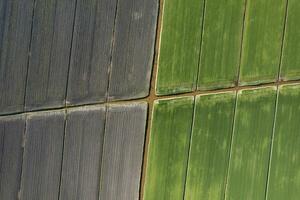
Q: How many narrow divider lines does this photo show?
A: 12